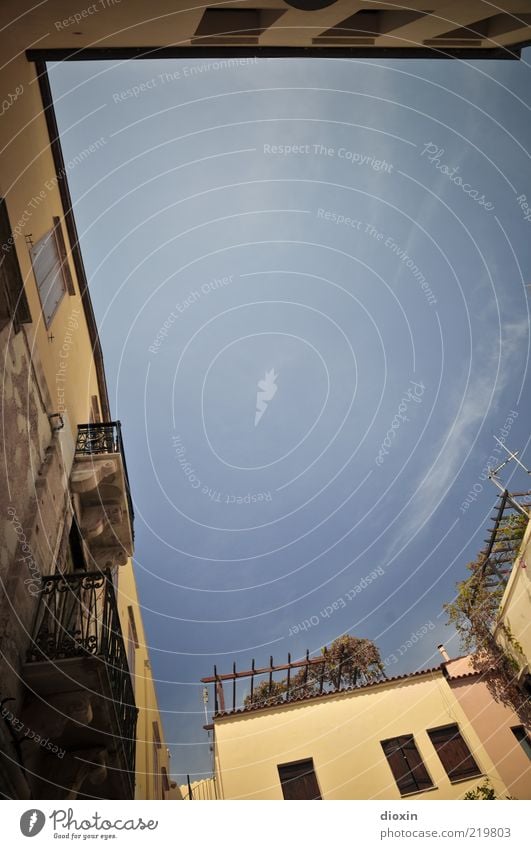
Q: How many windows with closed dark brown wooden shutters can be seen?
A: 3